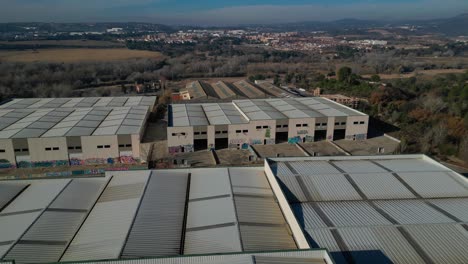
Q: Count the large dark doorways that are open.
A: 5